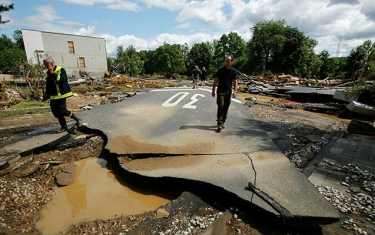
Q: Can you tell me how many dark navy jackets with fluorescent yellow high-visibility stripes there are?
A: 1